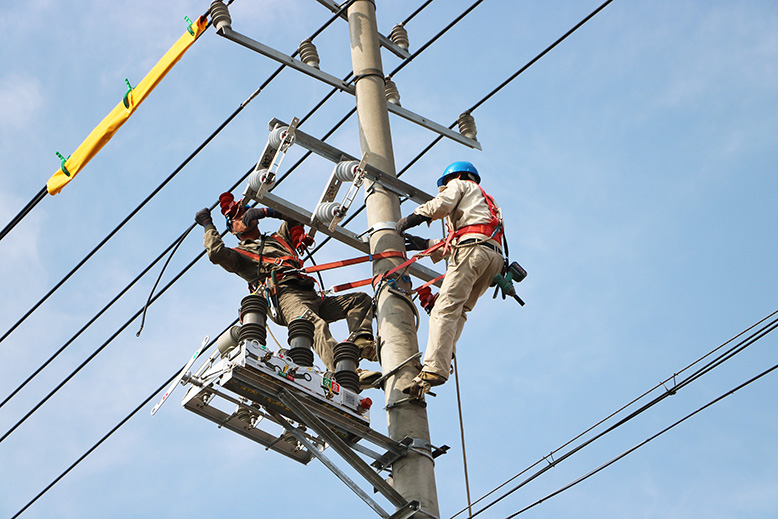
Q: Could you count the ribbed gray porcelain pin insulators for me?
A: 5